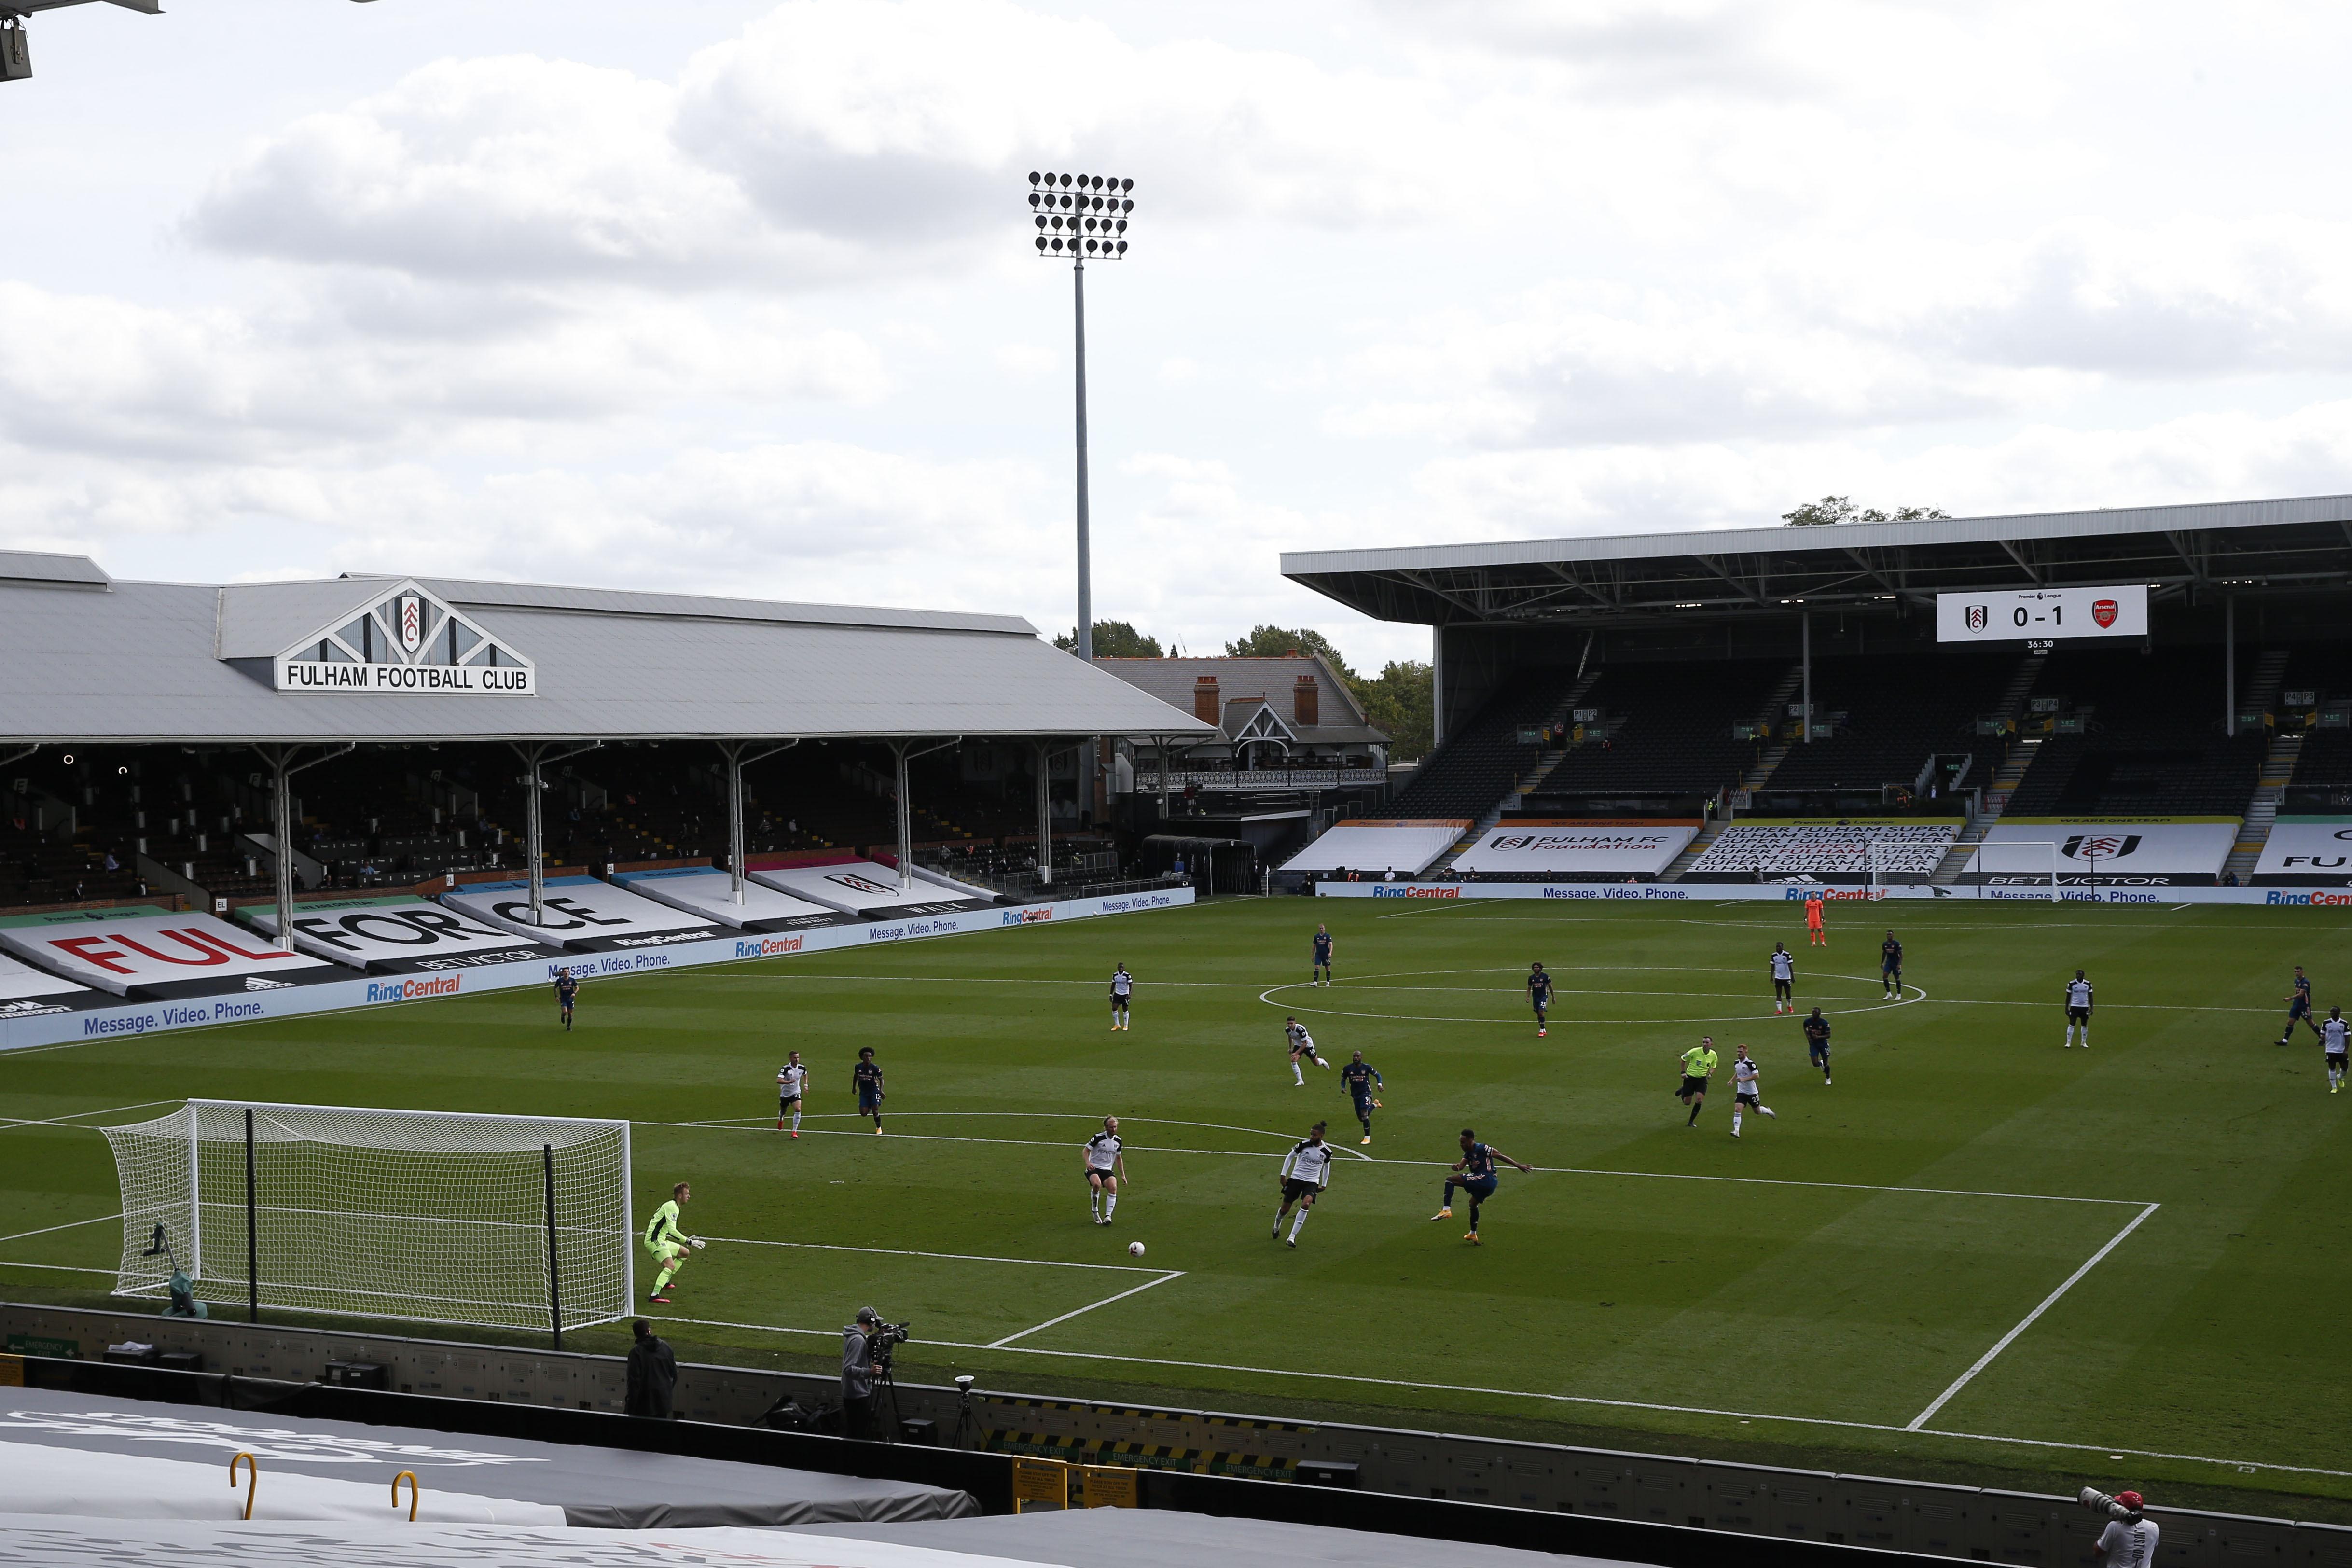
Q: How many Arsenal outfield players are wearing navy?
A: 9